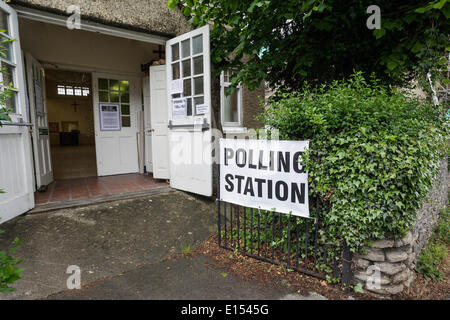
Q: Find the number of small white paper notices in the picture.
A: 4